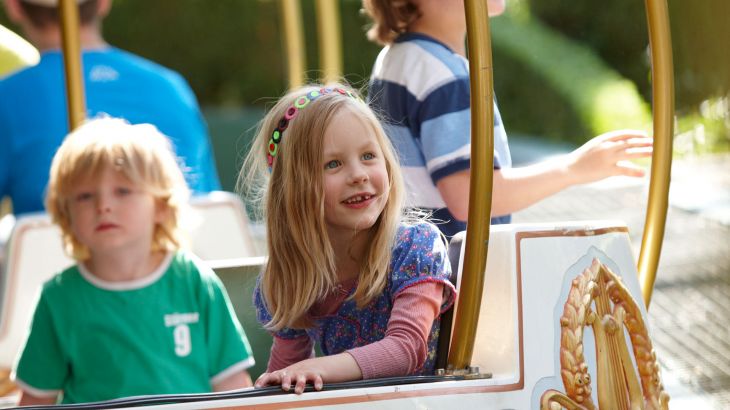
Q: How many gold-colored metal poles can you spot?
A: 5